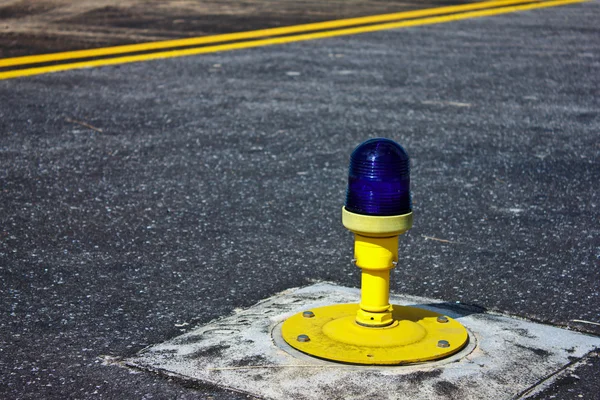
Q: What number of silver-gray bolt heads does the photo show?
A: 4